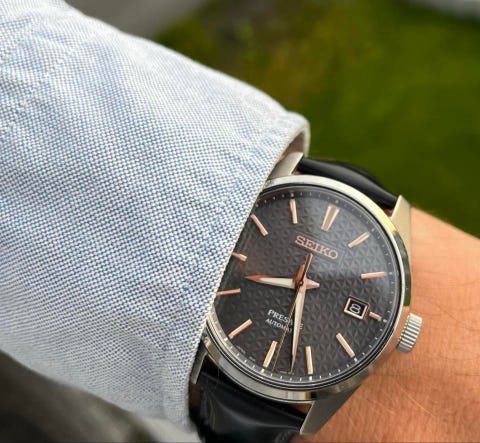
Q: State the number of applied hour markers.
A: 12